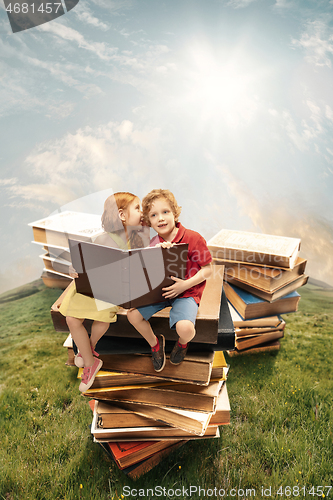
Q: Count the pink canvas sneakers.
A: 2